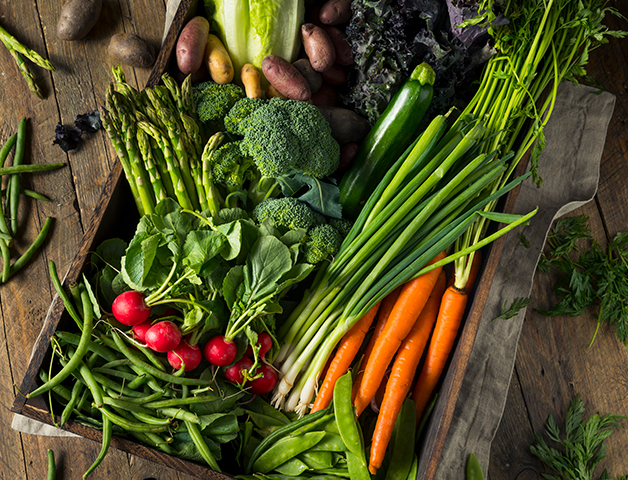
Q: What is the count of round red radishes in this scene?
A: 8